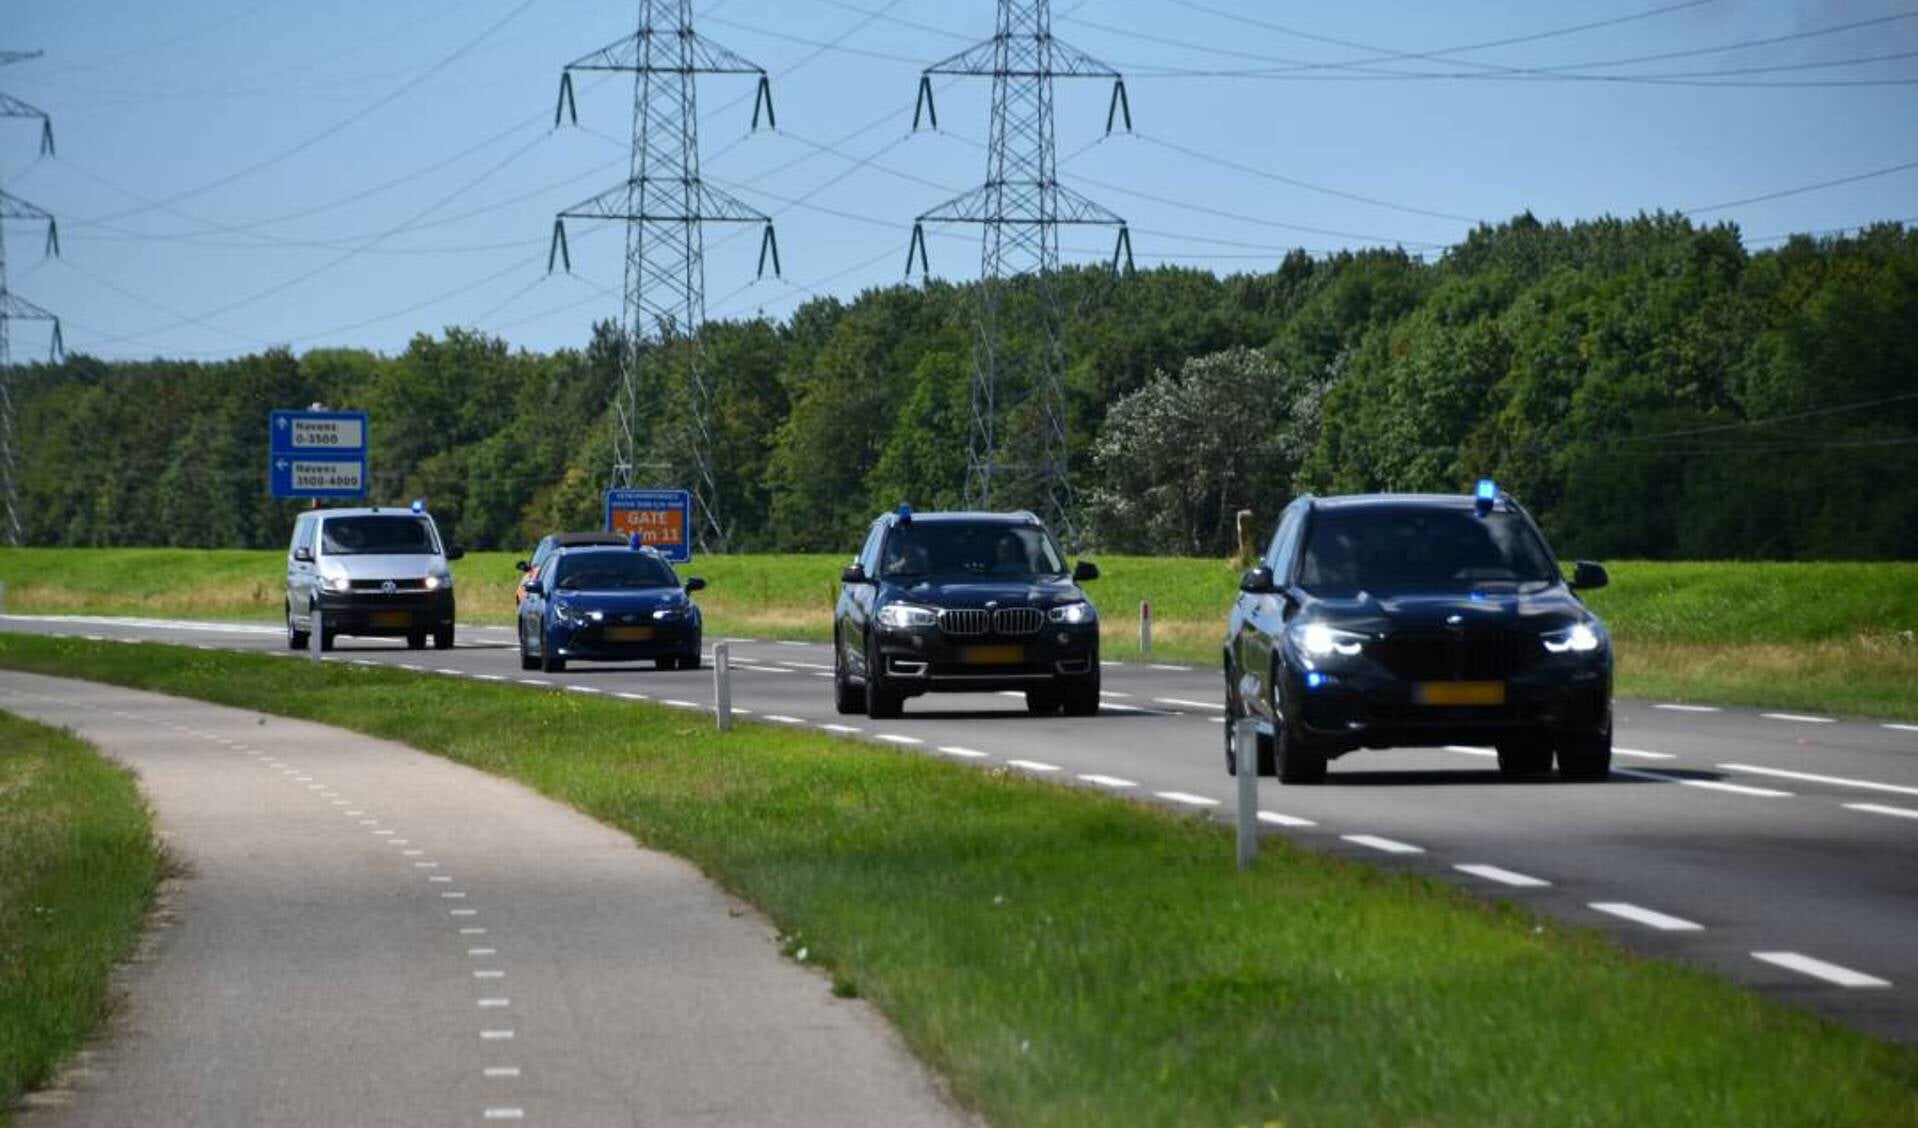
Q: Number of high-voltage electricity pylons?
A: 3